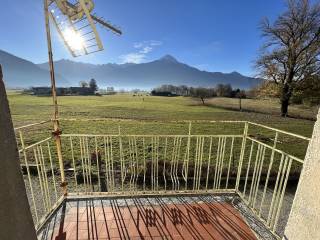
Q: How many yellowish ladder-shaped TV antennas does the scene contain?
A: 1